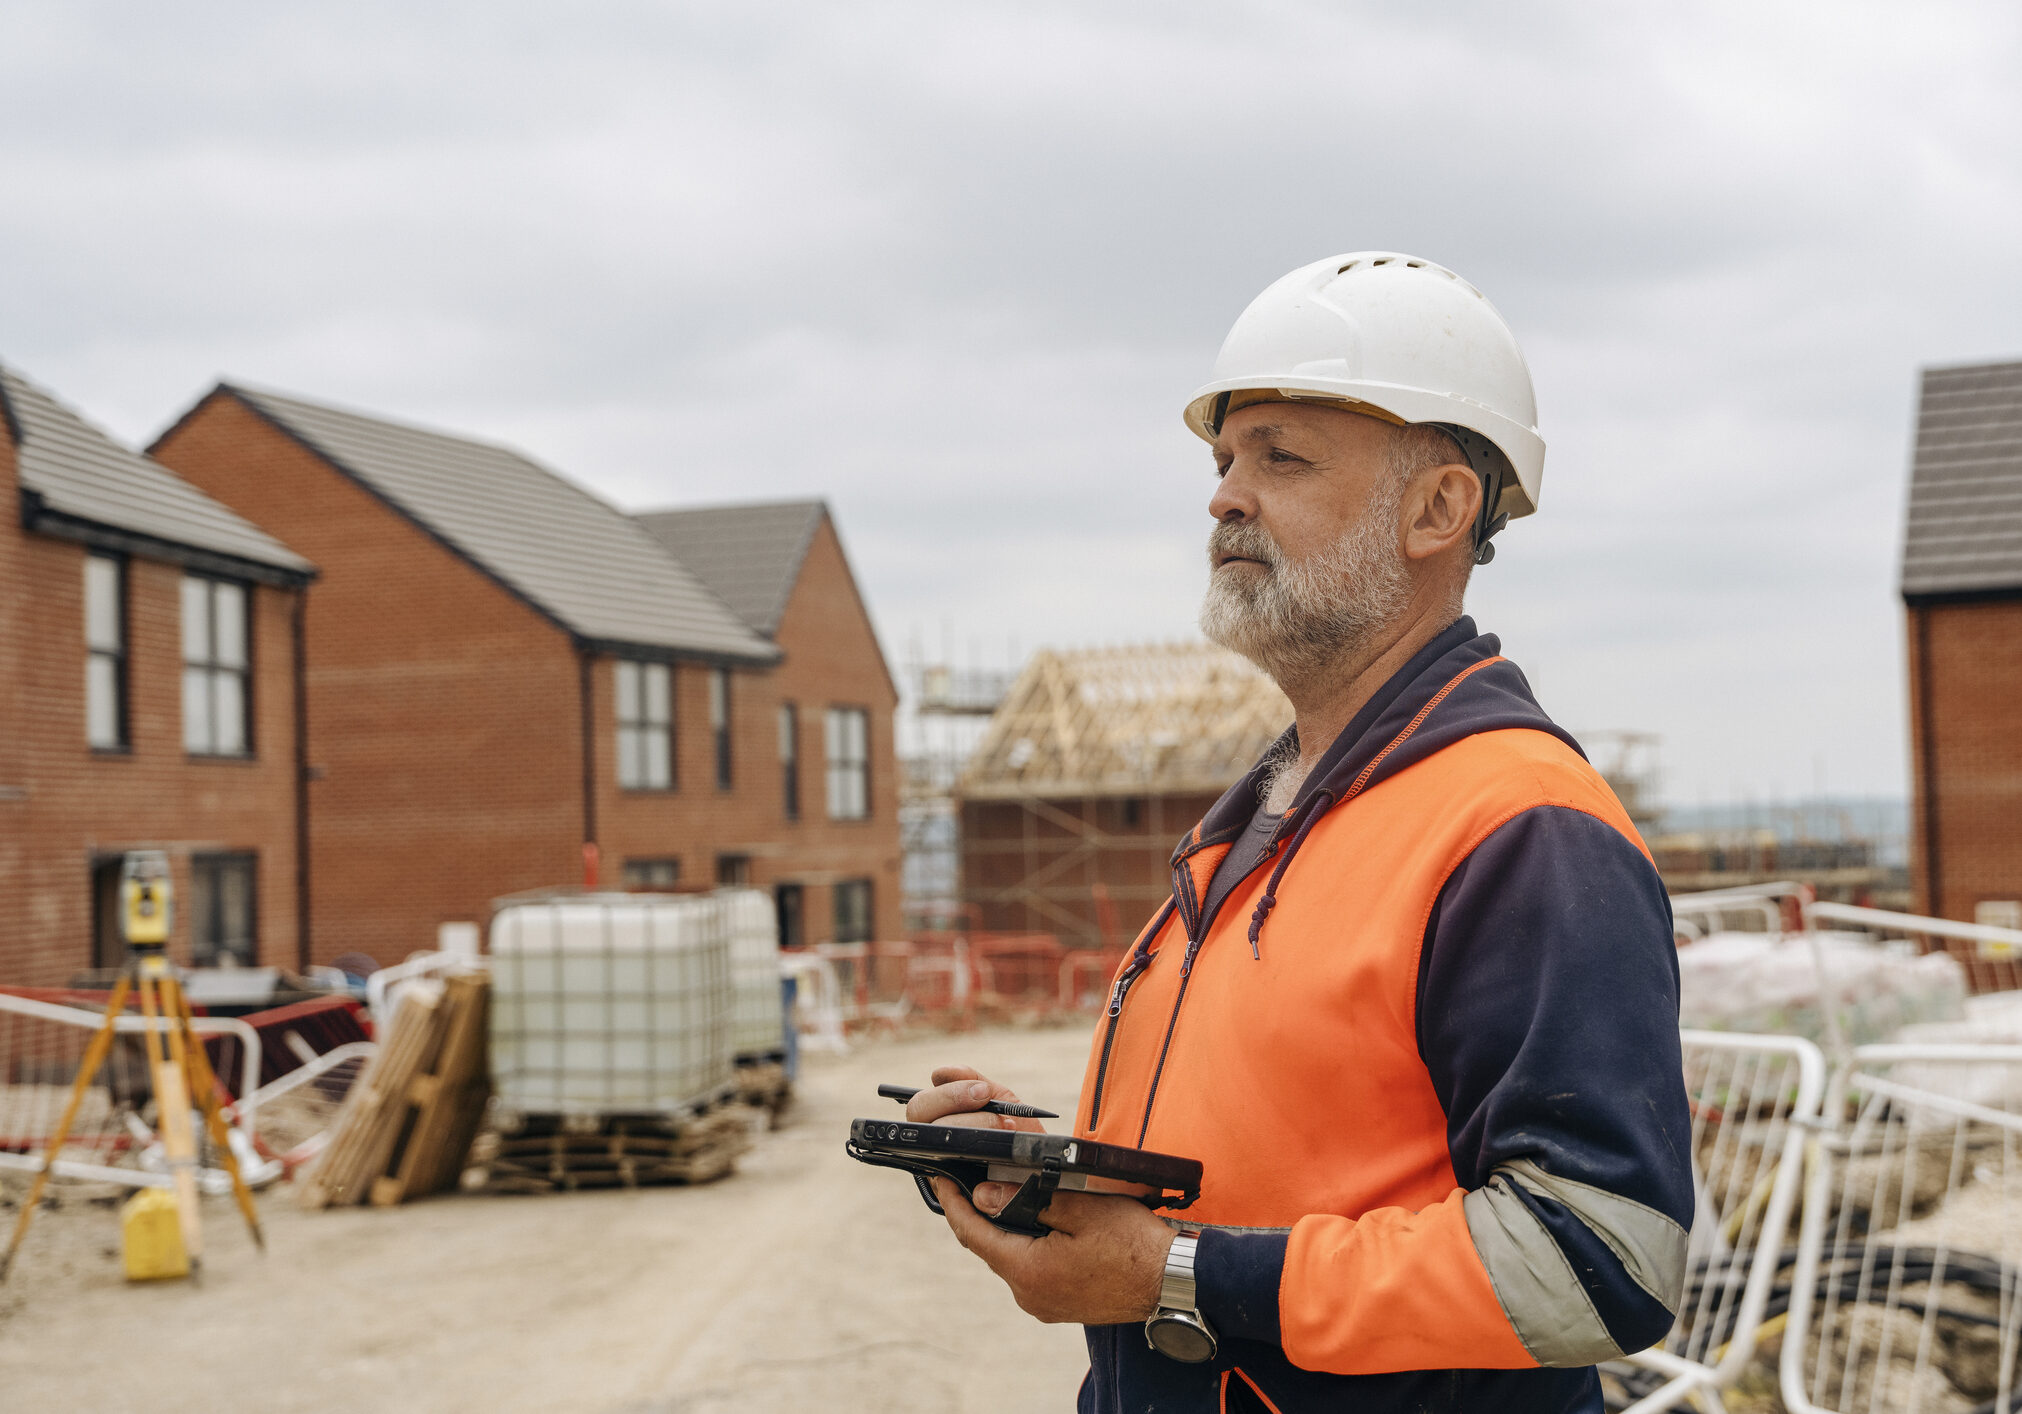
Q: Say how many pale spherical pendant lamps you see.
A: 0